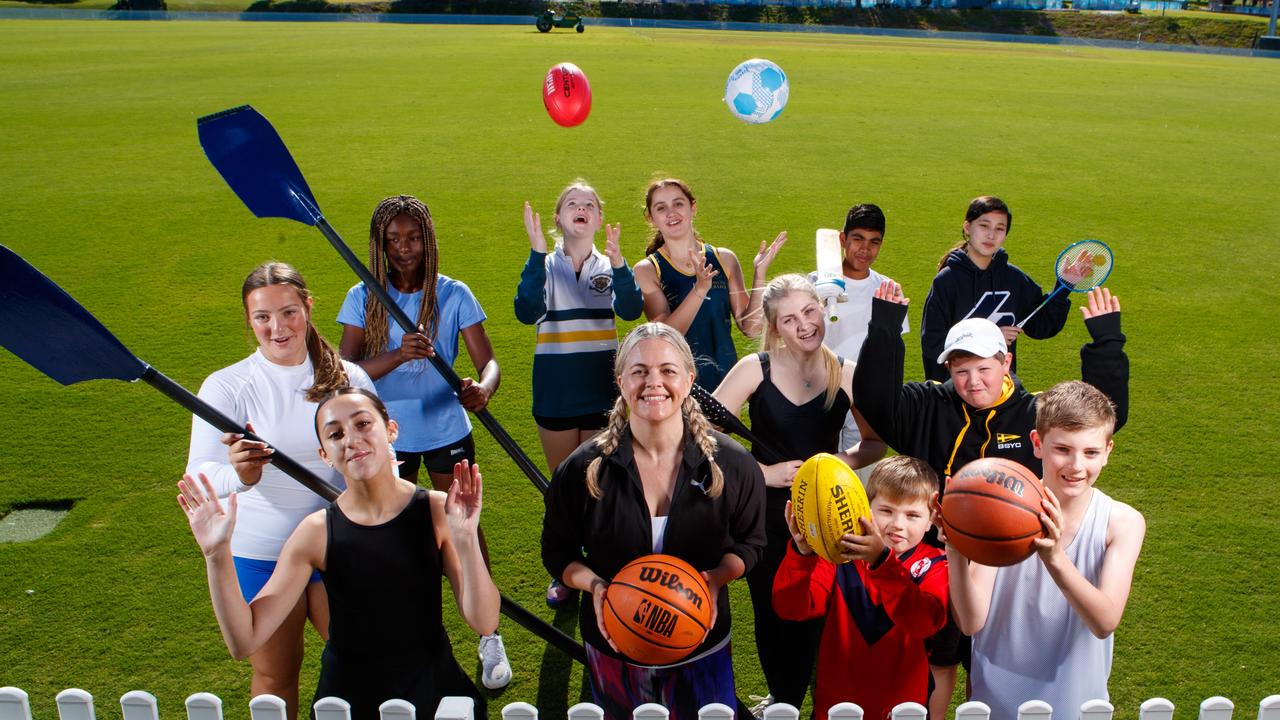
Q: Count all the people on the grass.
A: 12